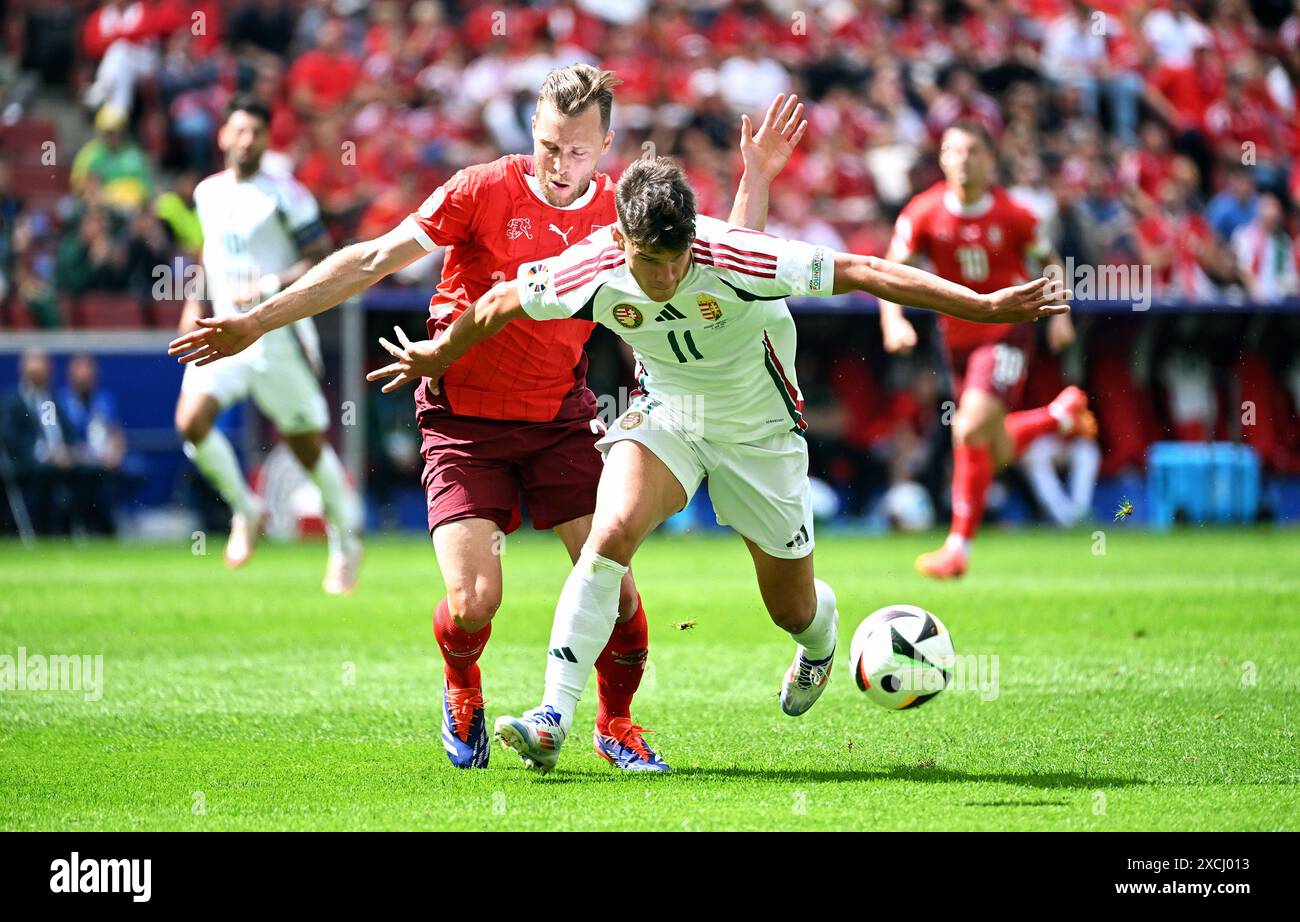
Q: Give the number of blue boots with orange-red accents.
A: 2